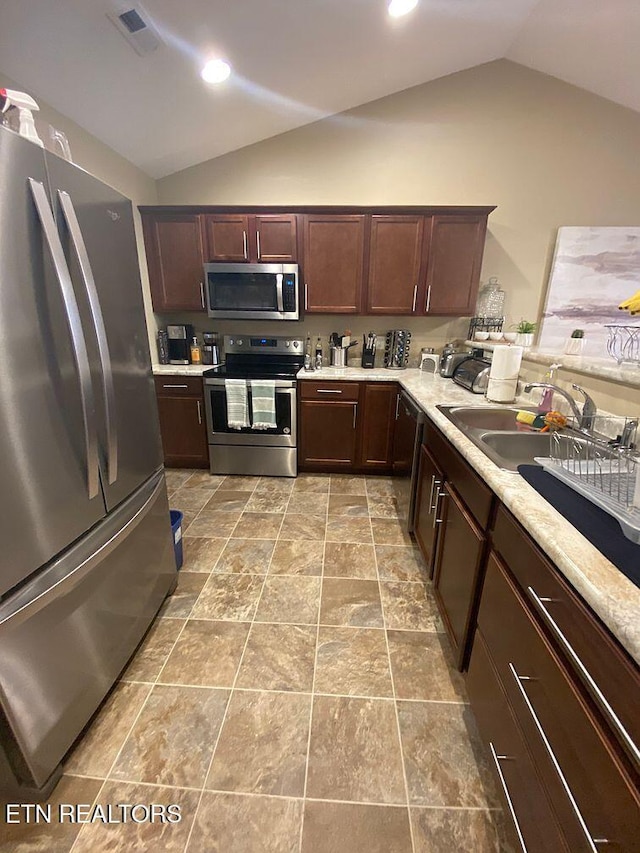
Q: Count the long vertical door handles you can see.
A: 2